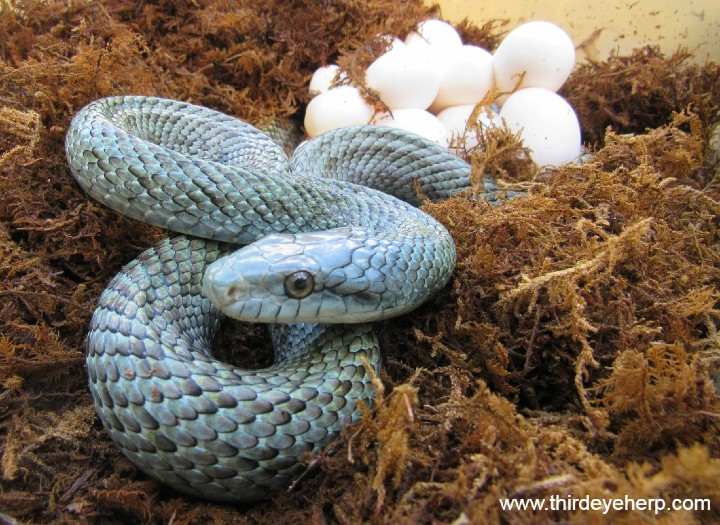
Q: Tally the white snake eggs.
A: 10